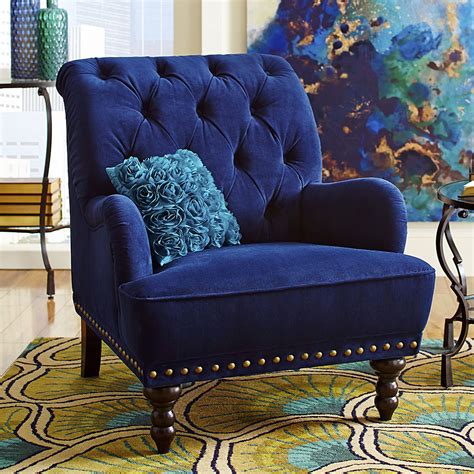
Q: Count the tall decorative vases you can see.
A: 2